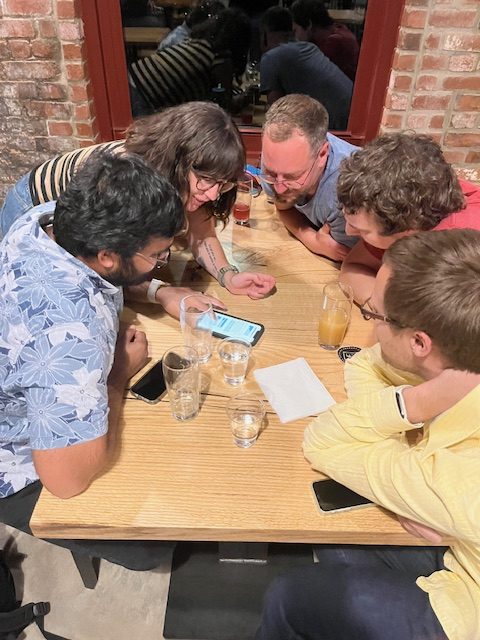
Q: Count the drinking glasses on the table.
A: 6